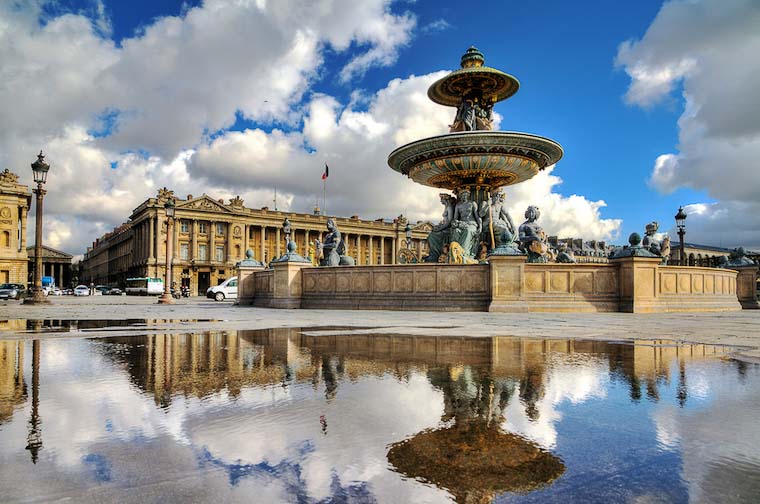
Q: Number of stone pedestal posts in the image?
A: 5